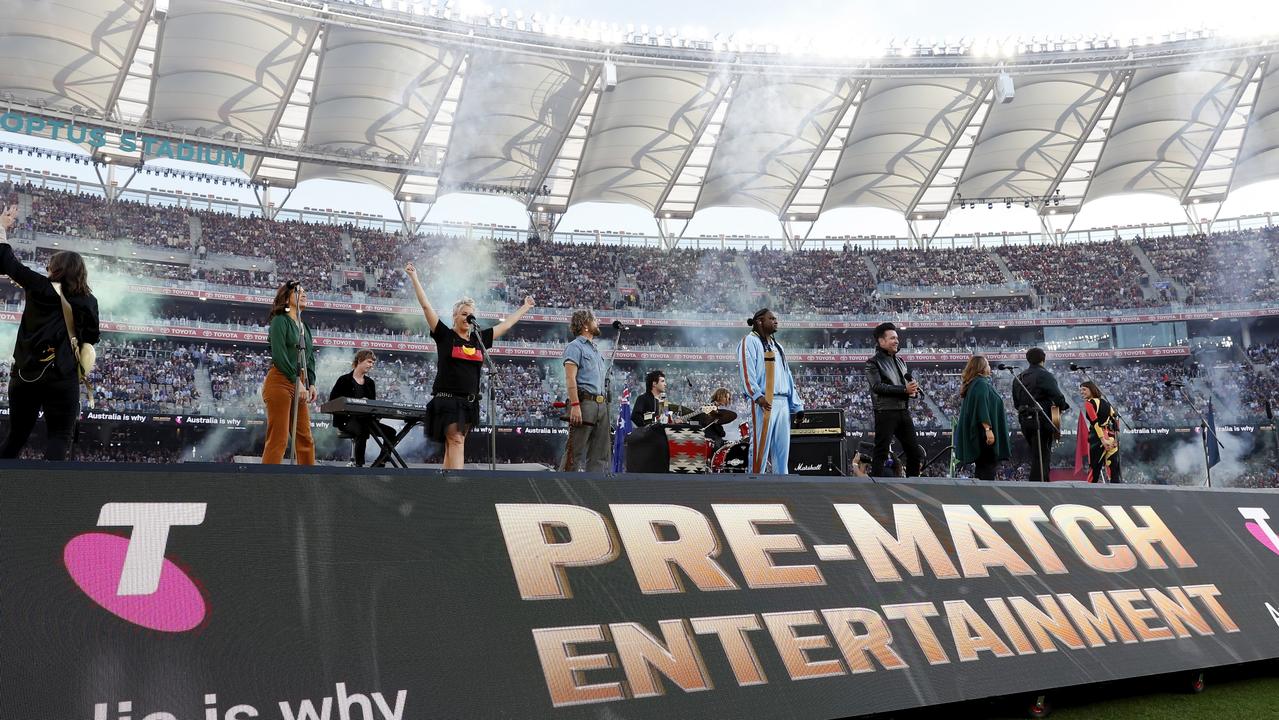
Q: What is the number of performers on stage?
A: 12